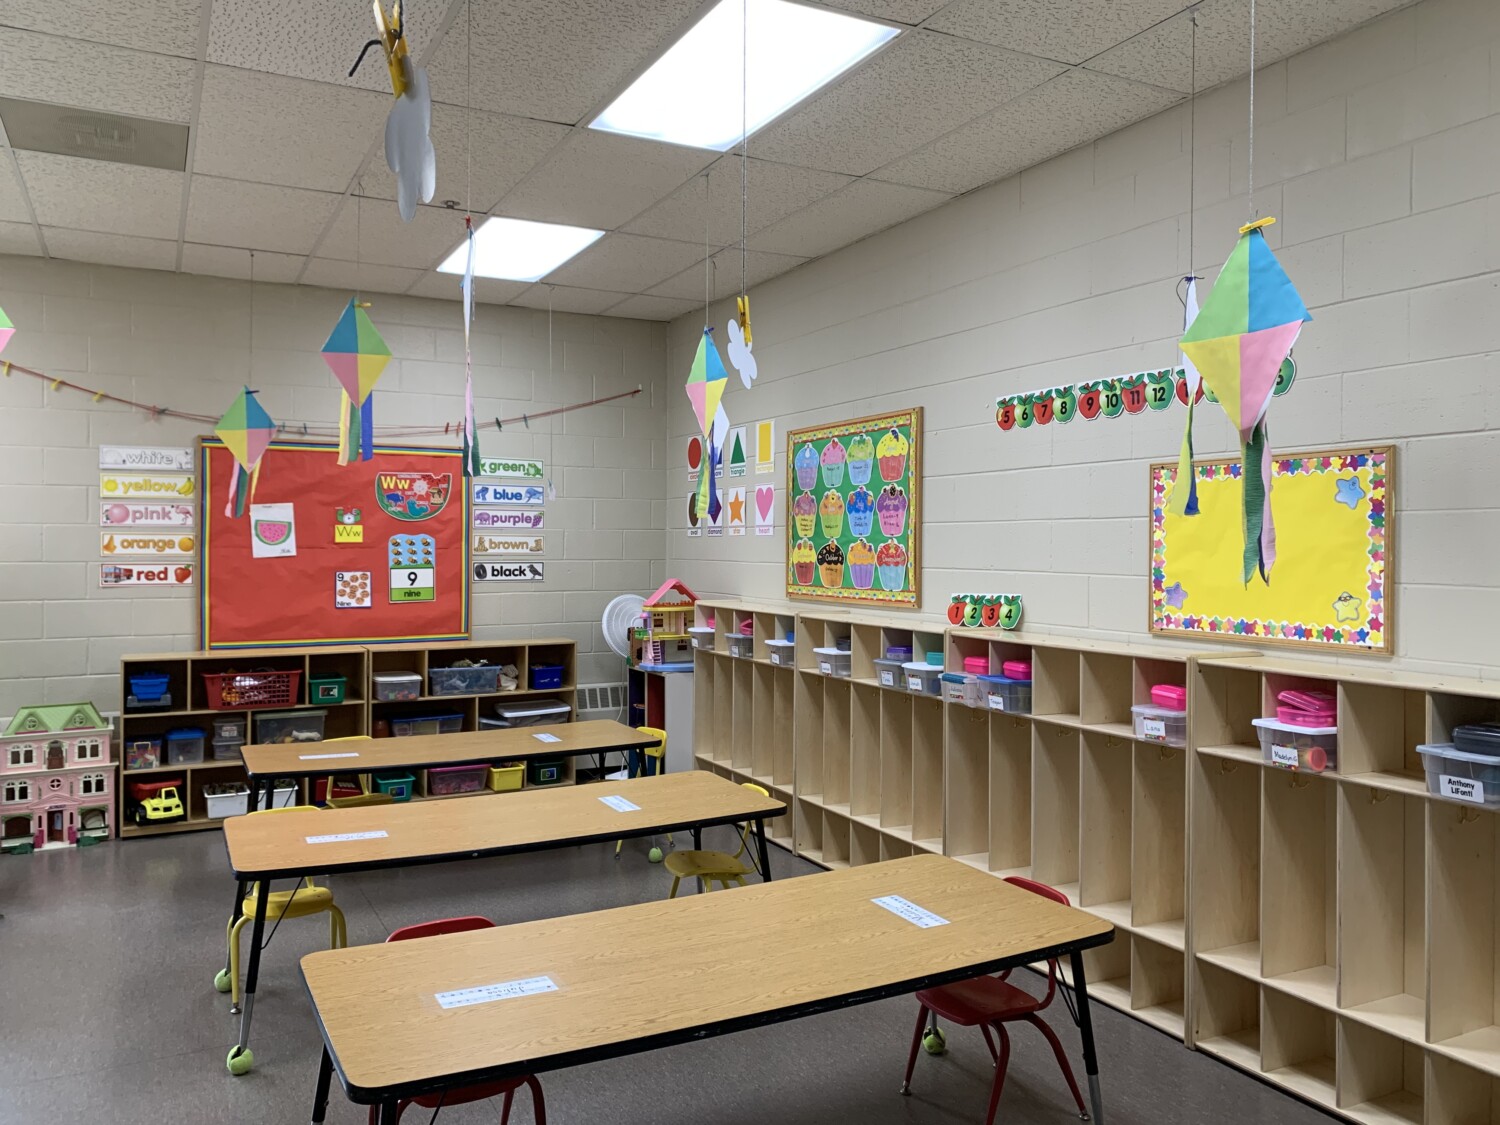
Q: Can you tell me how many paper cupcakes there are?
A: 12